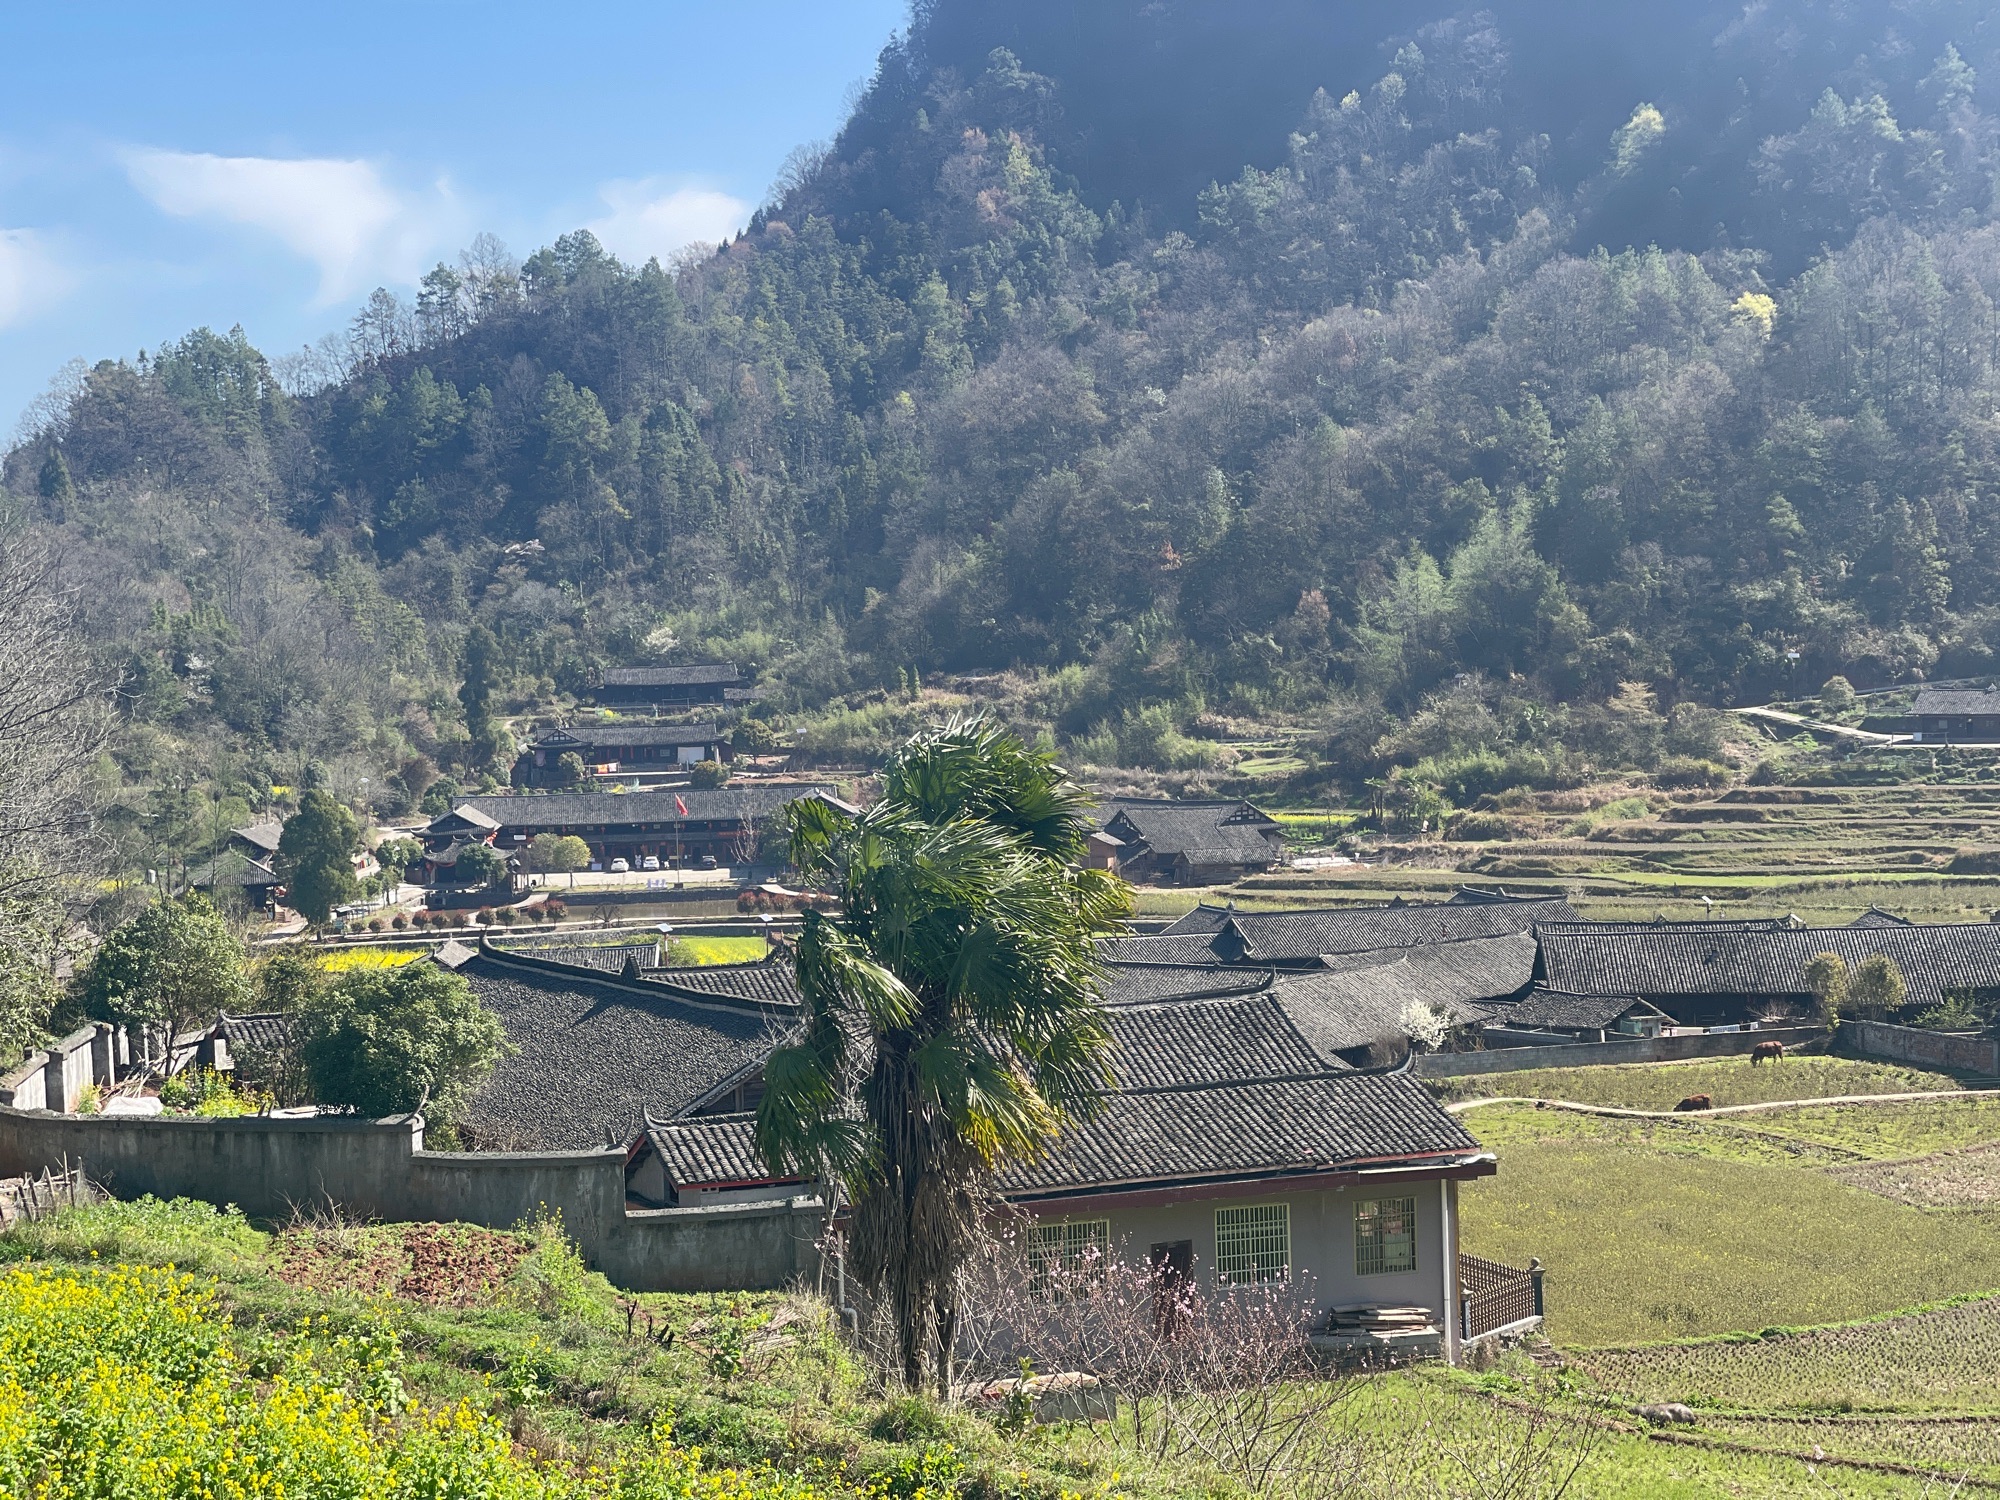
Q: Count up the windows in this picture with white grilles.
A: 3